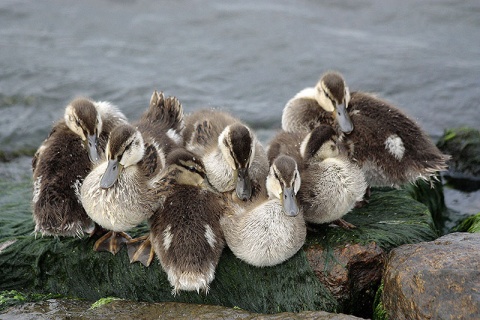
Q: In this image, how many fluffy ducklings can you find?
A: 7